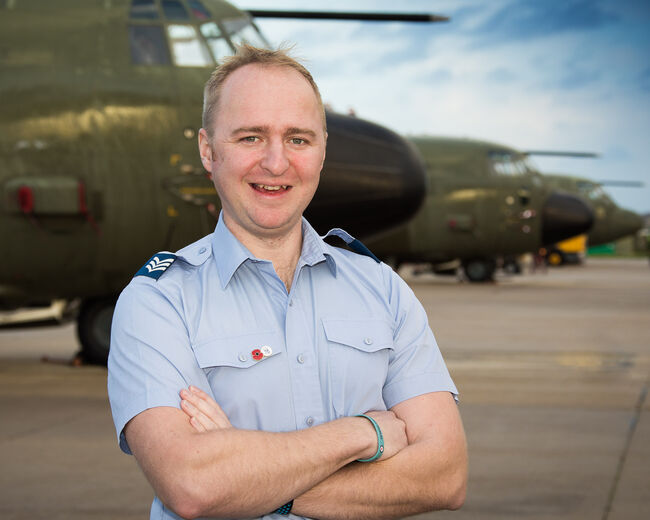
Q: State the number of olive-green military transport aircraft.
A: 3